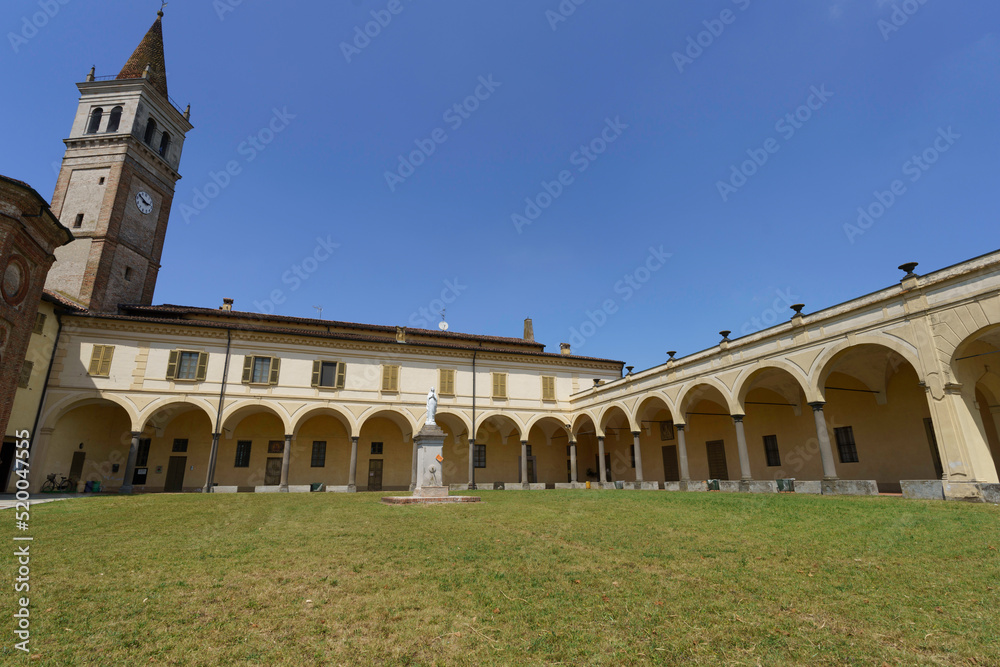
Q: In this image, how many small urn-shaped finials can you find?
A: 6